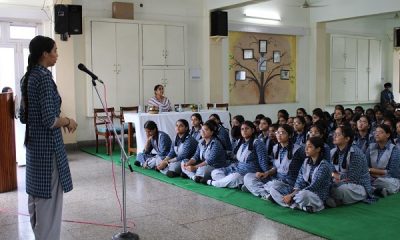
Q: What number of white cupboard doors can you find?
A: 12